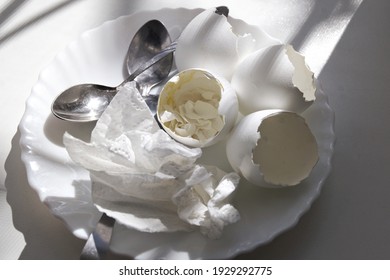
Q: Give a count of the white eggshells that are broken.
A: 4